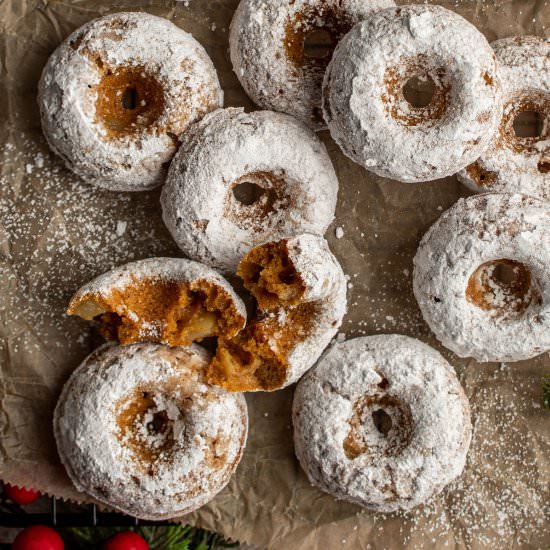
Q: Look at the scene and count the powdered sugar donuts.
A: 9